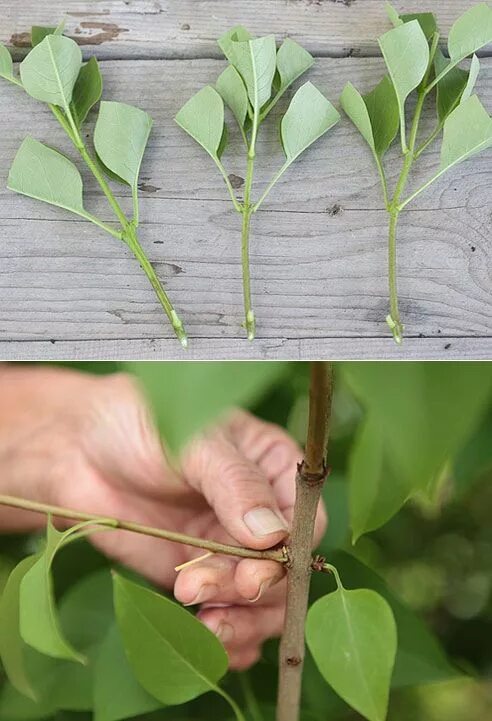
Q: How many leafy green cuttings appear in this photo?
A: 3